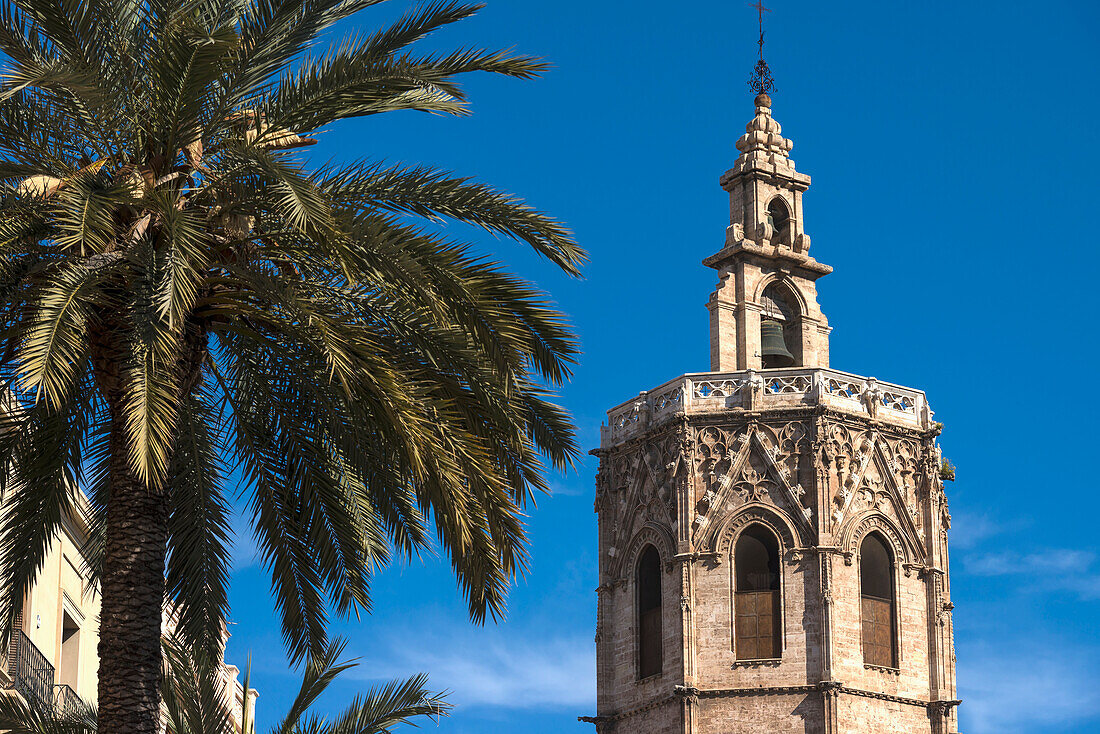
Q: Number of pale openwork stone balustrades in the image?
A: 1